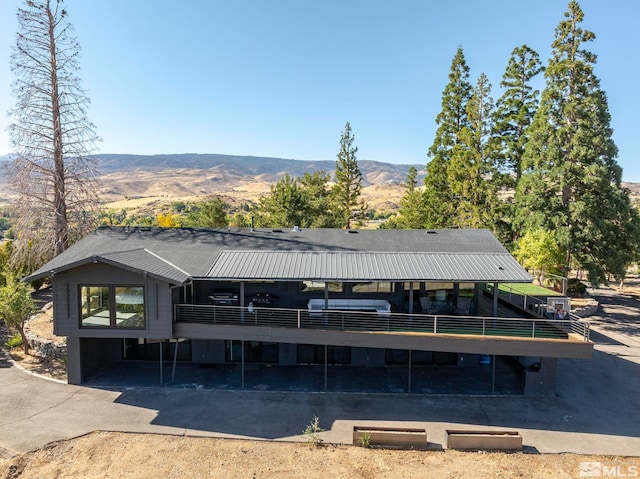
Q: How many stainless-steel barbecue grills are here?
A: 2